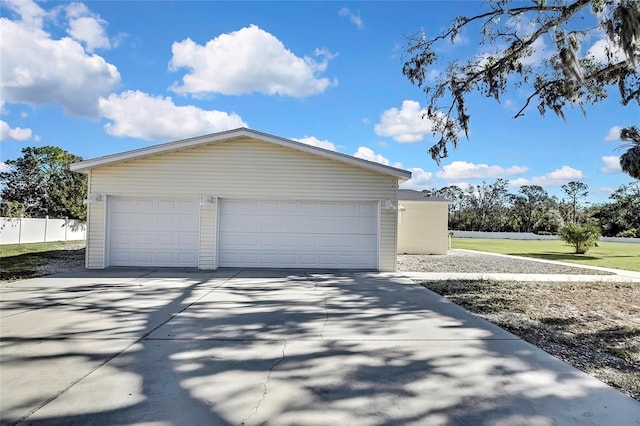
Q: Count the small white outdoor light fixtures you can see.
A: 3